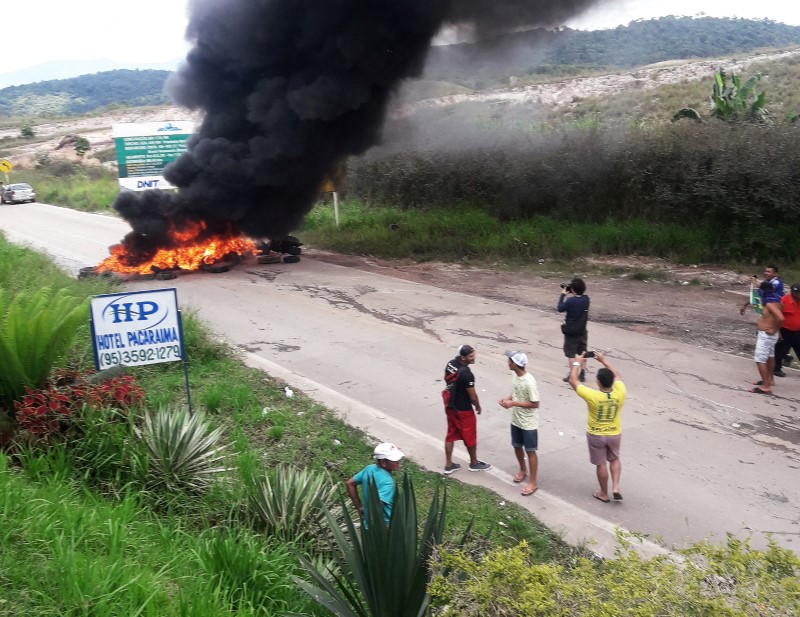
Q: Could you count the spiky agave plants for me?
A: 3